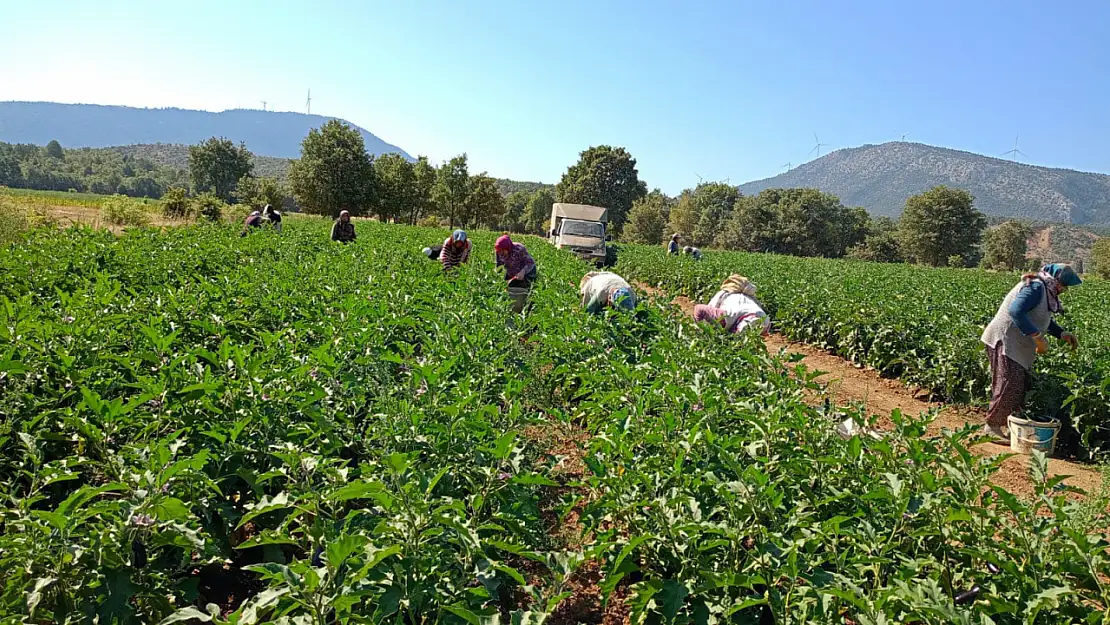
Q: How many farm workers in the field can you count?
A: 11